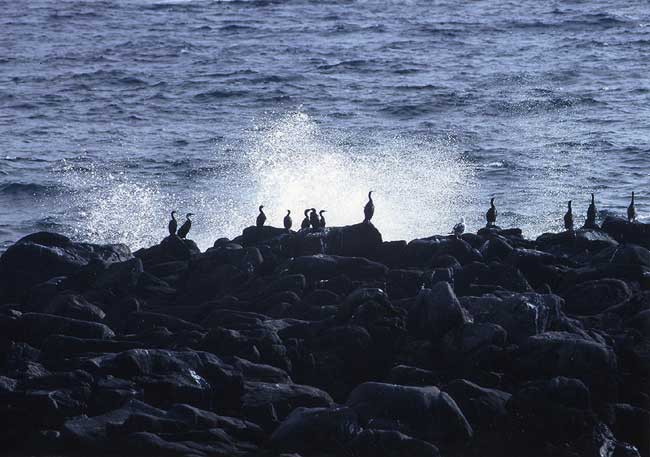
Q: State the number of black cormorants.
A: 12